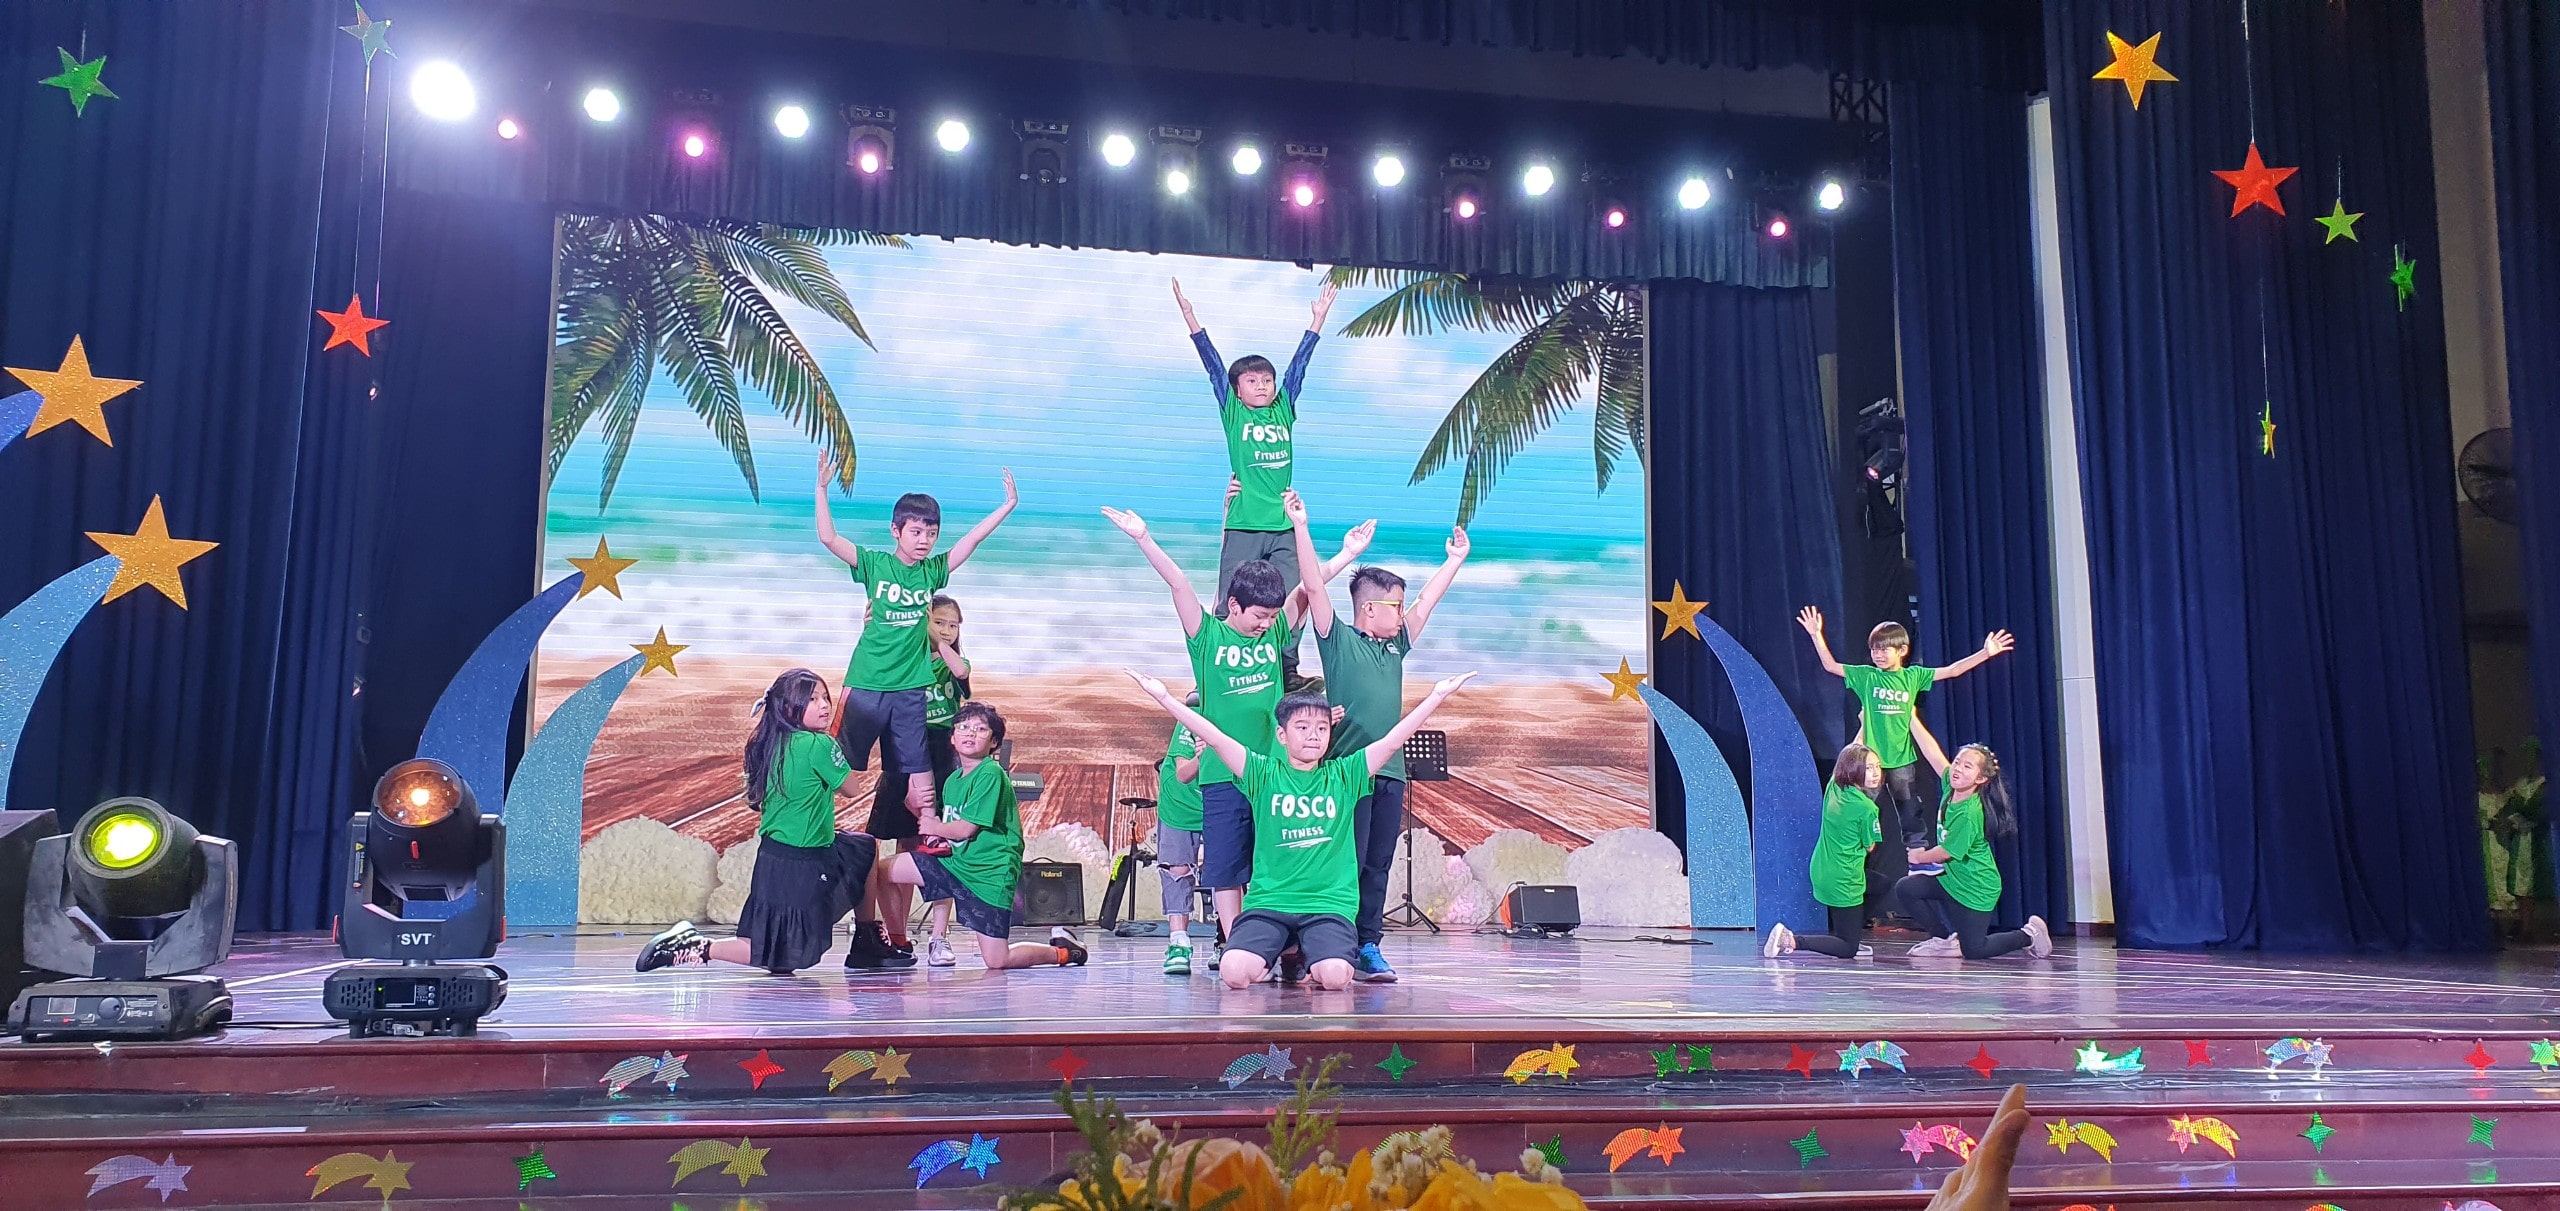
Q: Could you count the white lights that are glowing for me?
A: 11